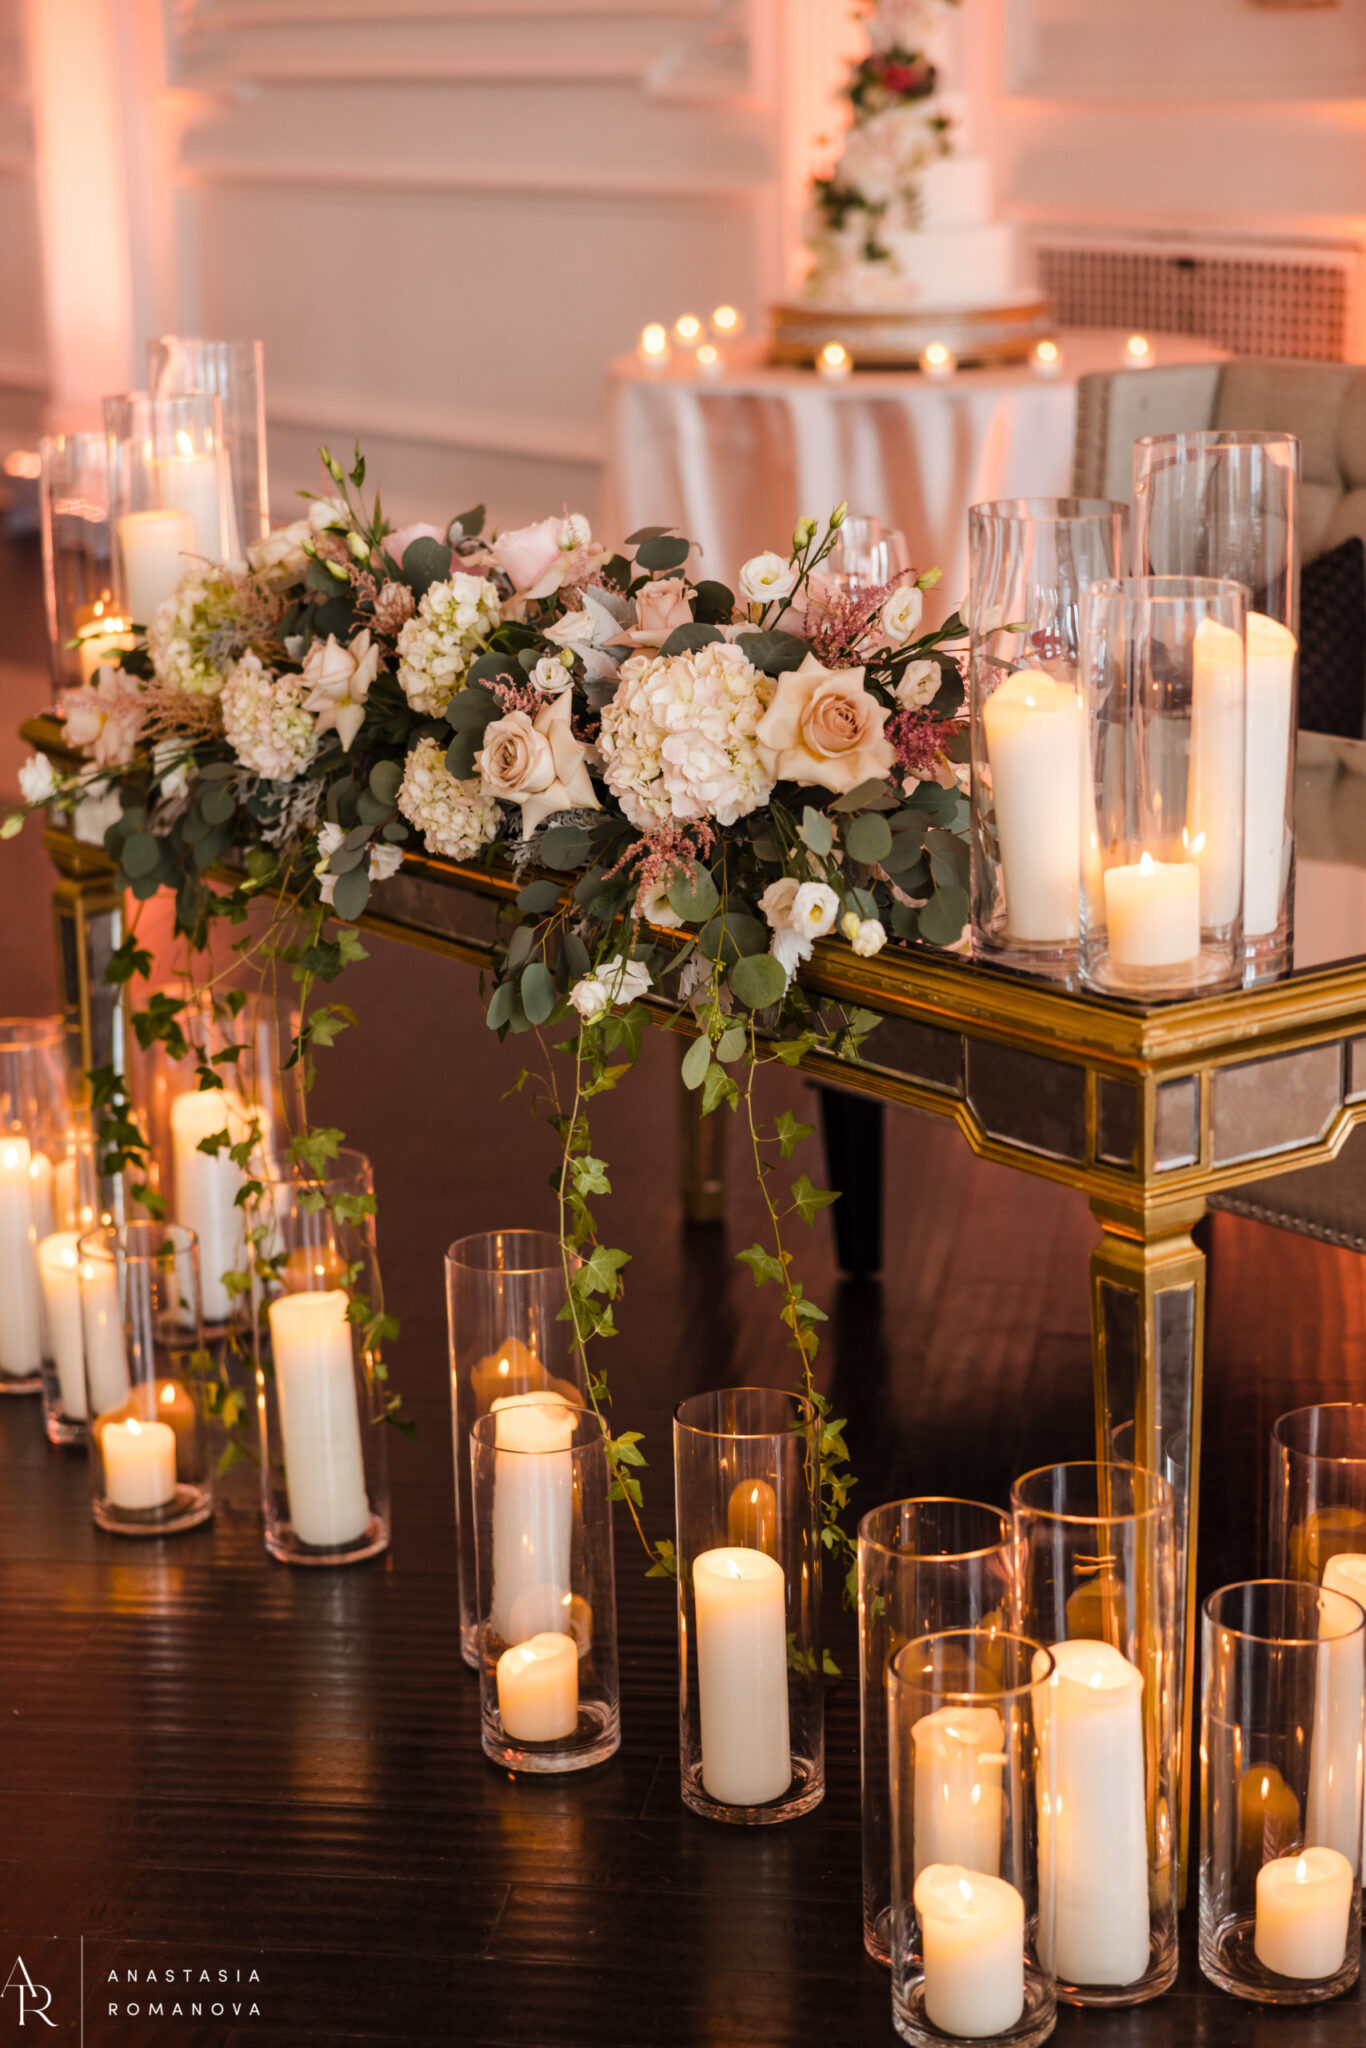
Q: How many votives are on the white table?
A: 8